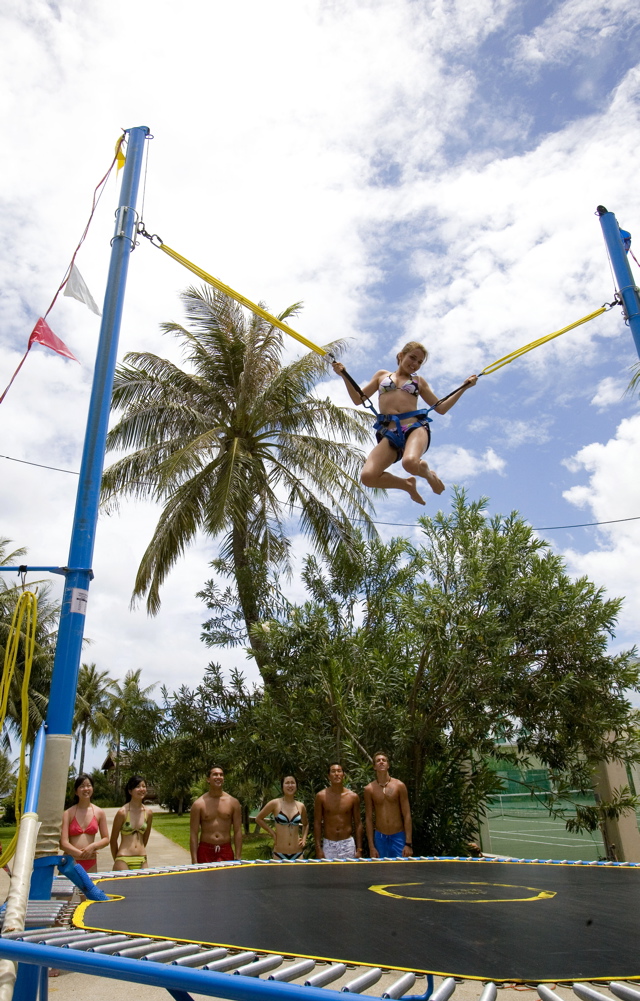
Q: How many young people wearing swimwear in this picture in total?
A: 7